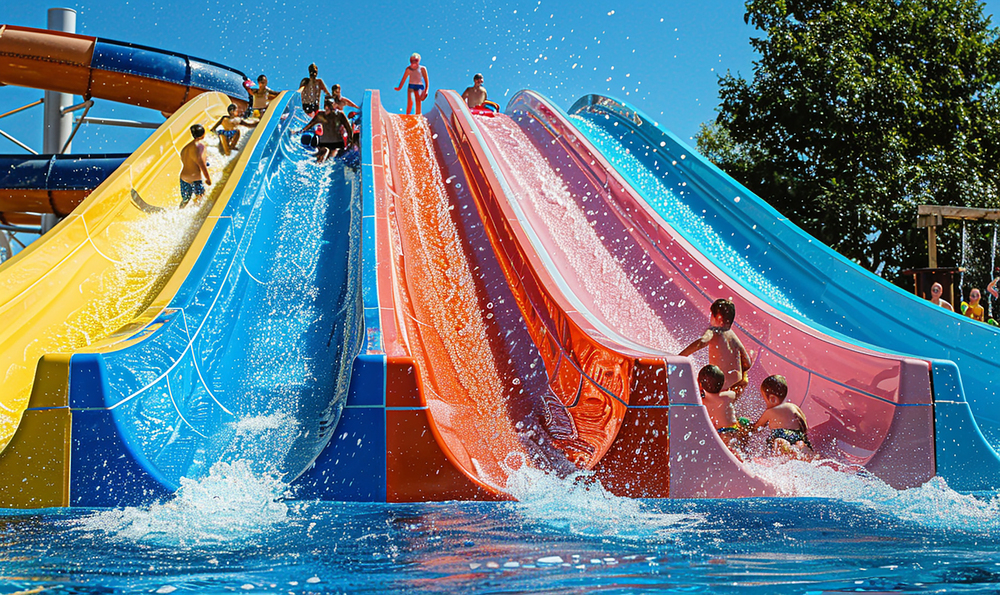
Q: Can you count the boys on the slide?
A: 11